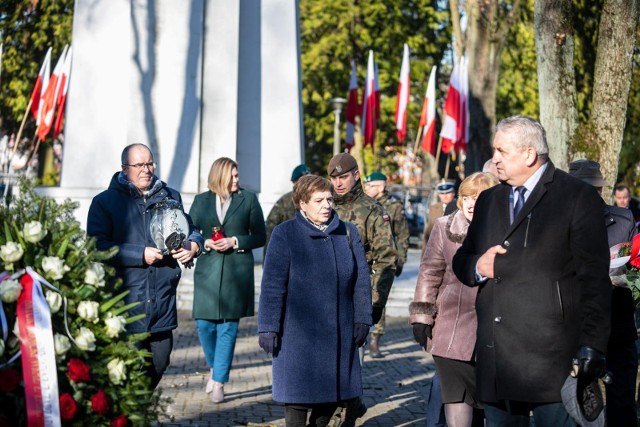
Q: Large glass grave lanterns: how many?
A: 1